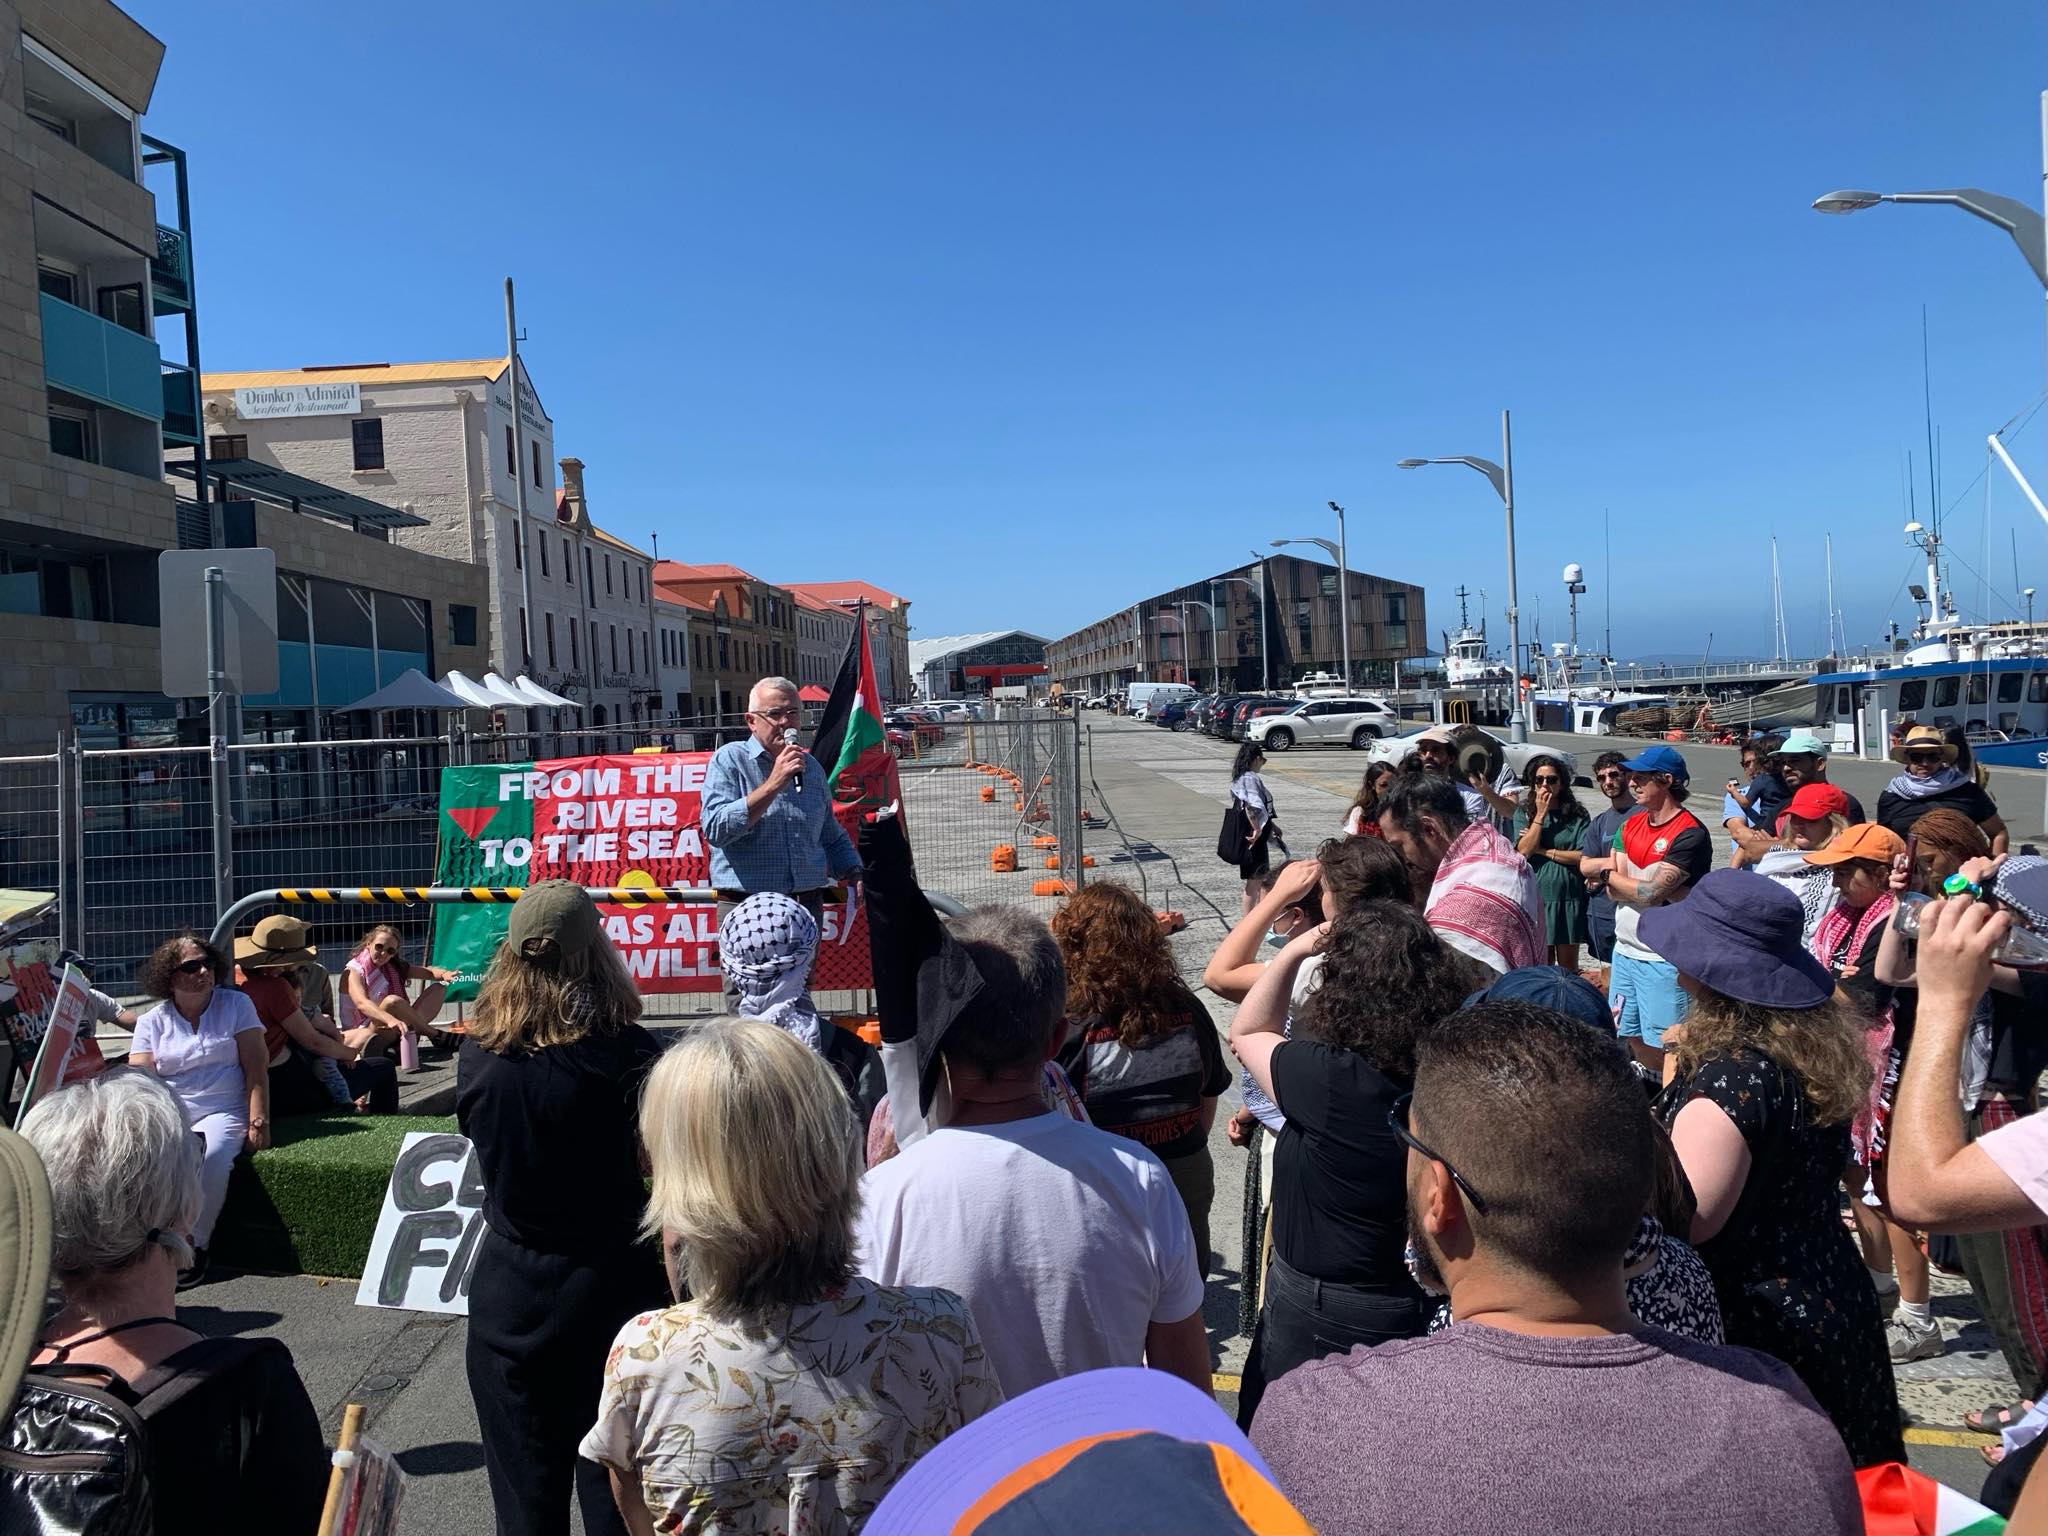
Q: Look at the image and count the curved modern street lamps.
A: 6